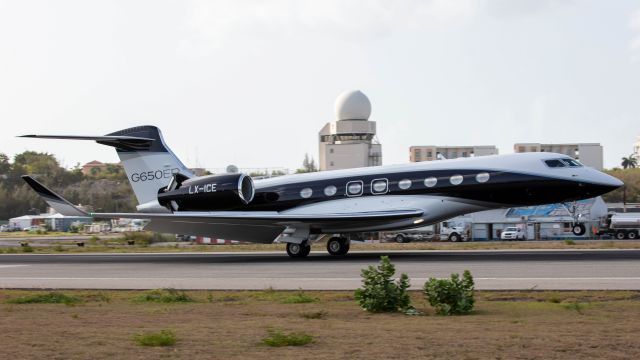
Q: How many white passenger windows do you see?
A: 8